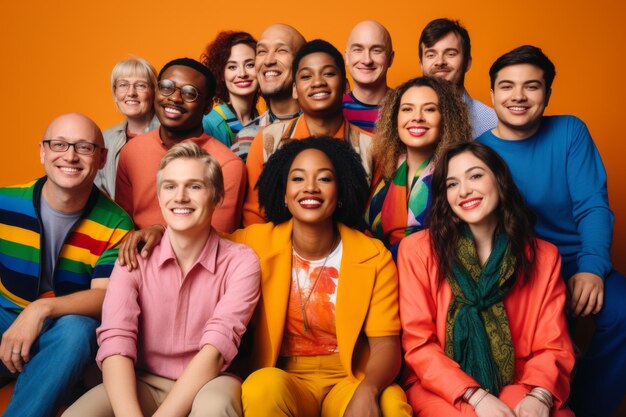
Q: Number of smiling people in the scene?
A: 13